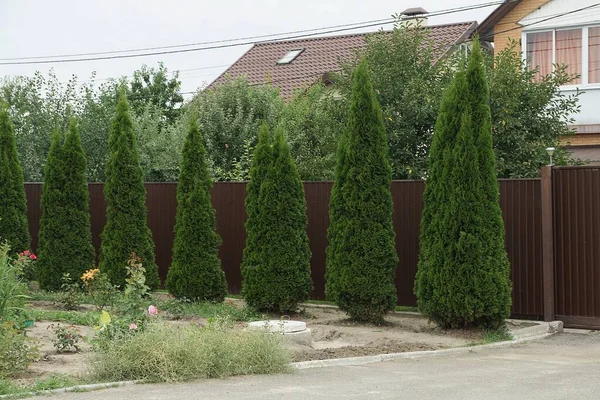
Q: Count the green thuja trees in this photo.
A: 7